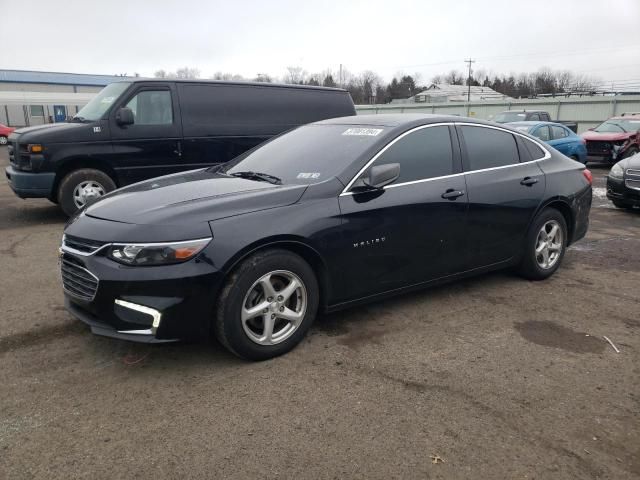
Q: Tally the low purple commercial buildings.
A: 0